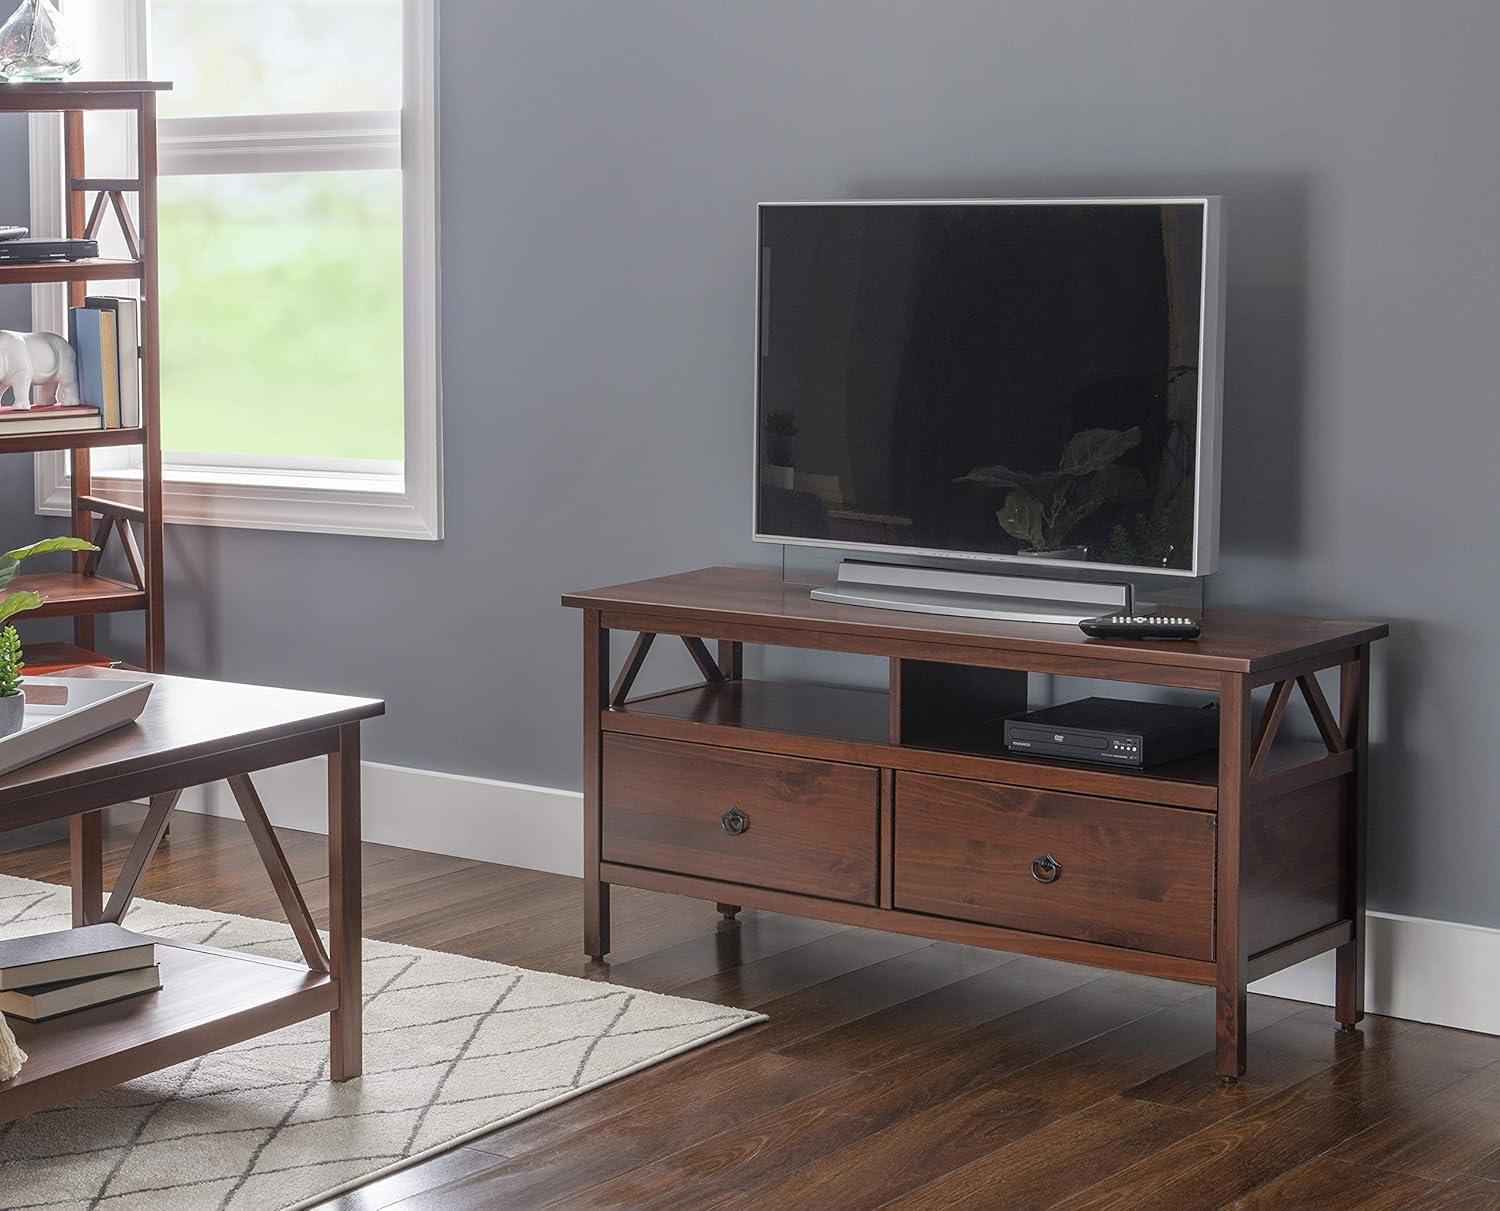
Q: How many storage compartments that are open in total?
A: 2